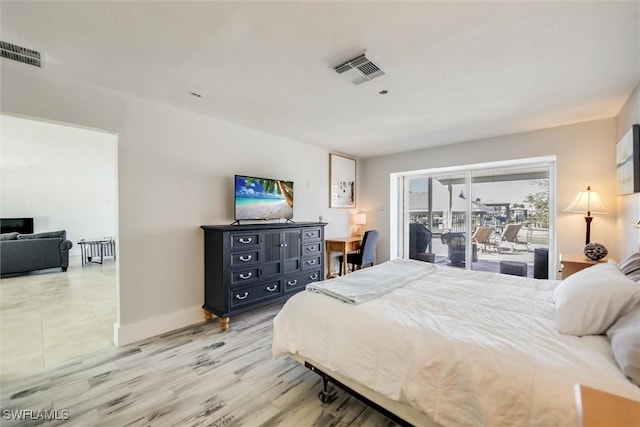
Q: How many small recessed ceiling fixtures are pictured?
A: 2